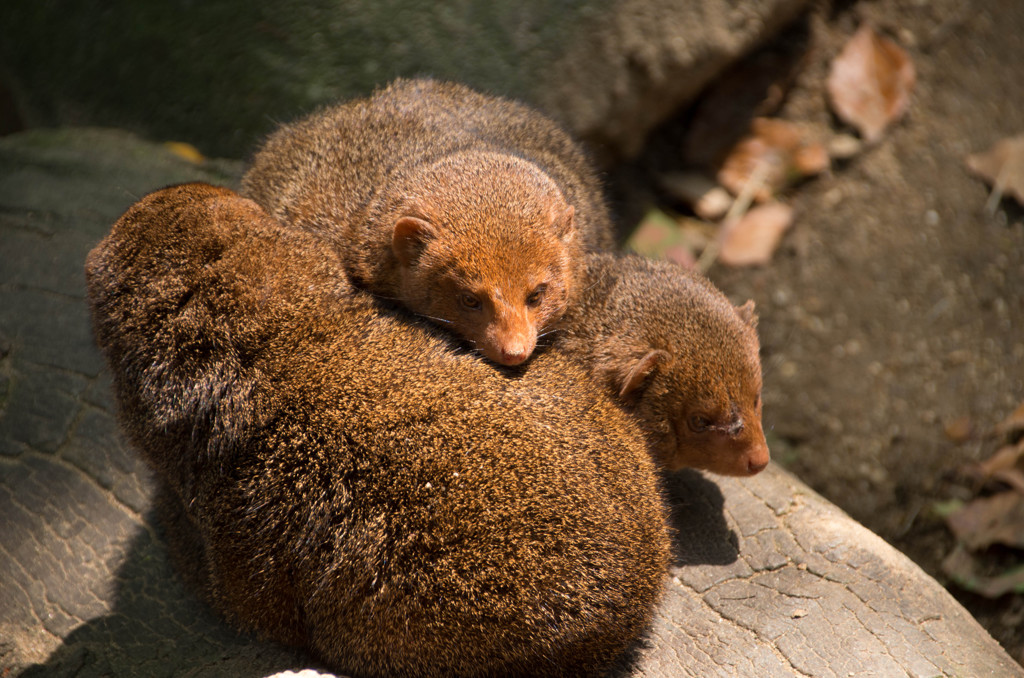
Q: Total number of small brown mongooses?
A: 3